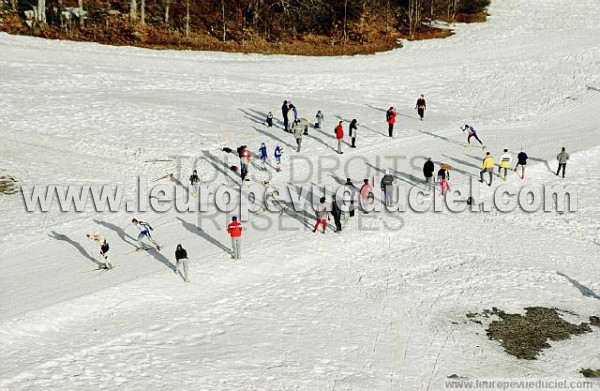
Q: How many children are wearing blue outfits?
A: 2